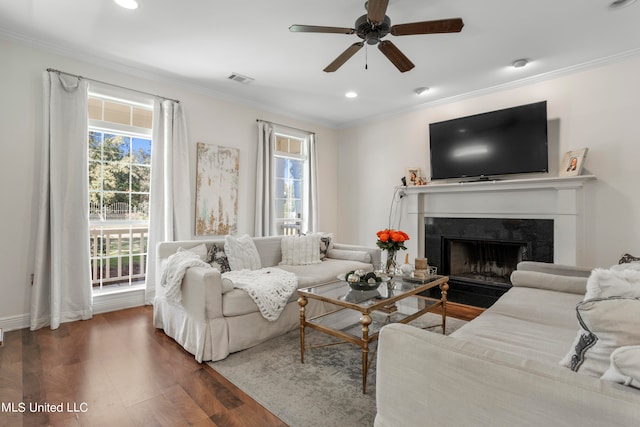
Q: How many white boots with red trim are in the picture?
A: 0